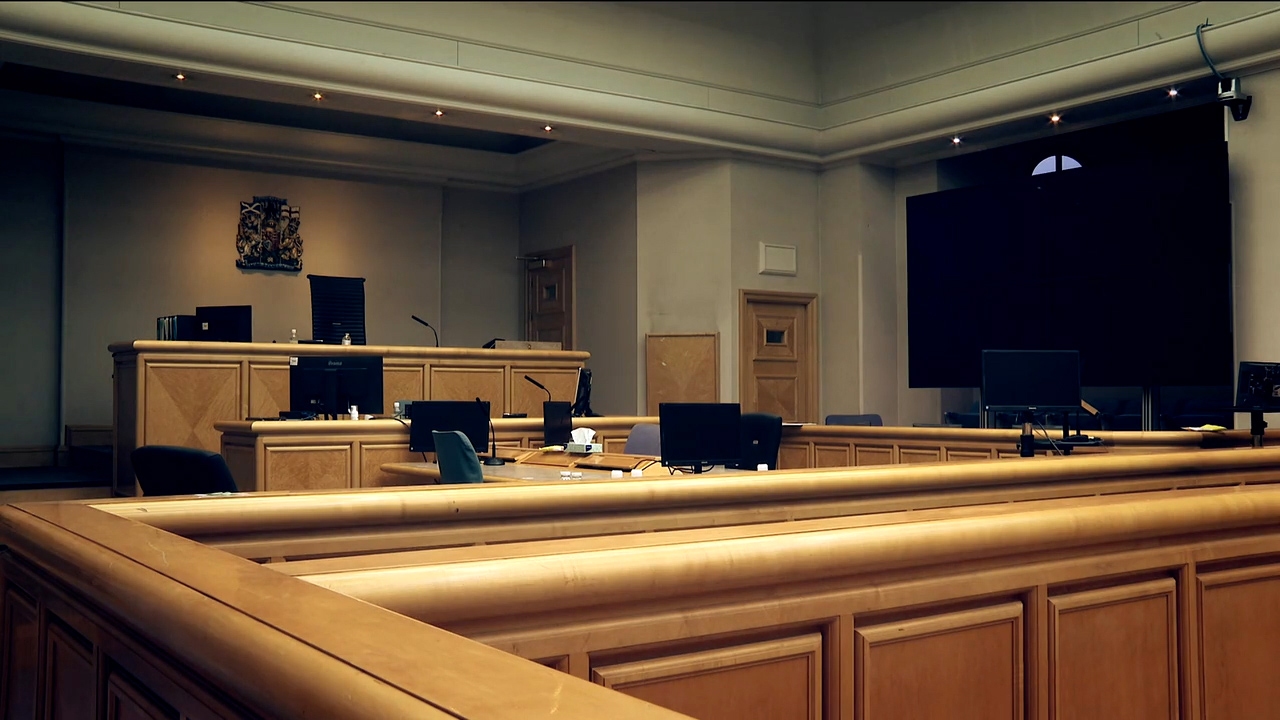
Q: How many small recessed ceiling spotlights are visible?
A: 7